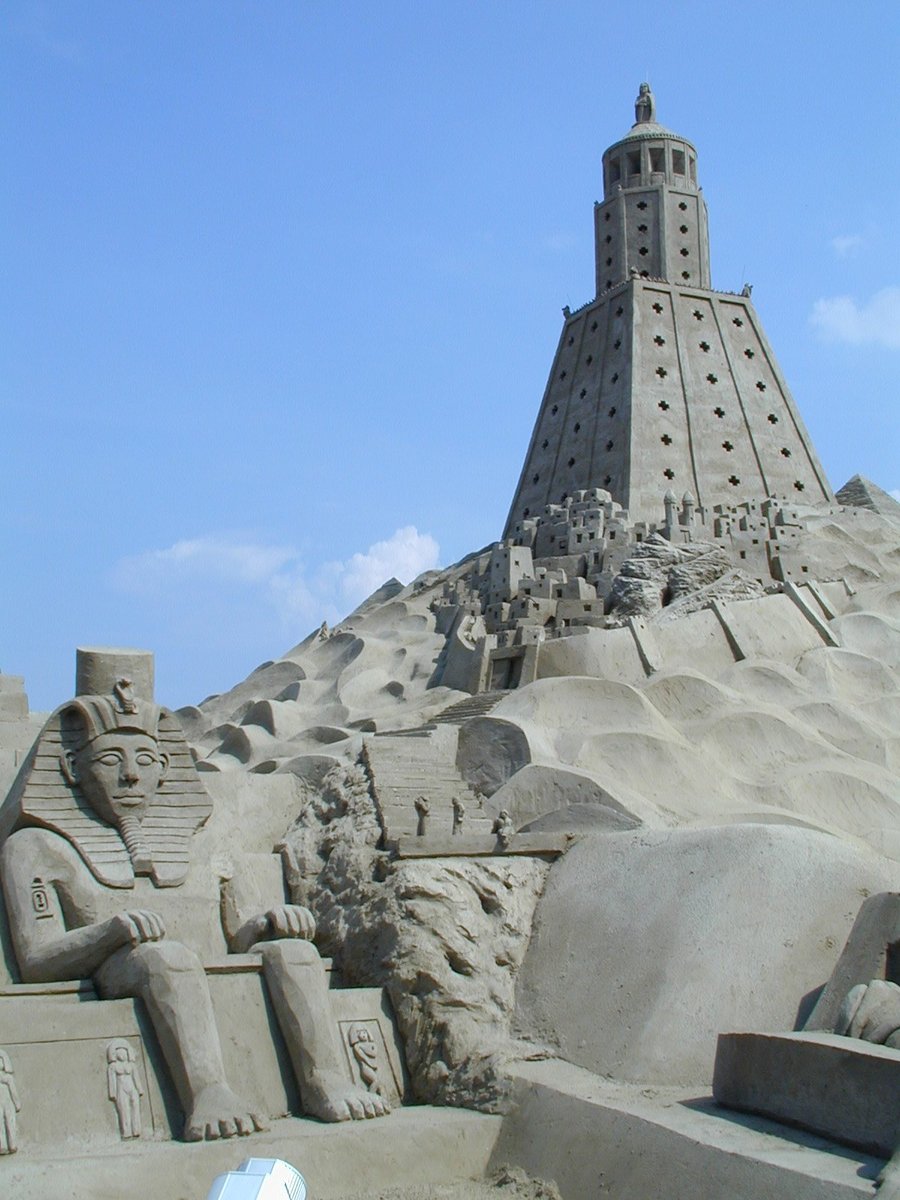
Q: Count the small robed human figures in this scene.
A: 3